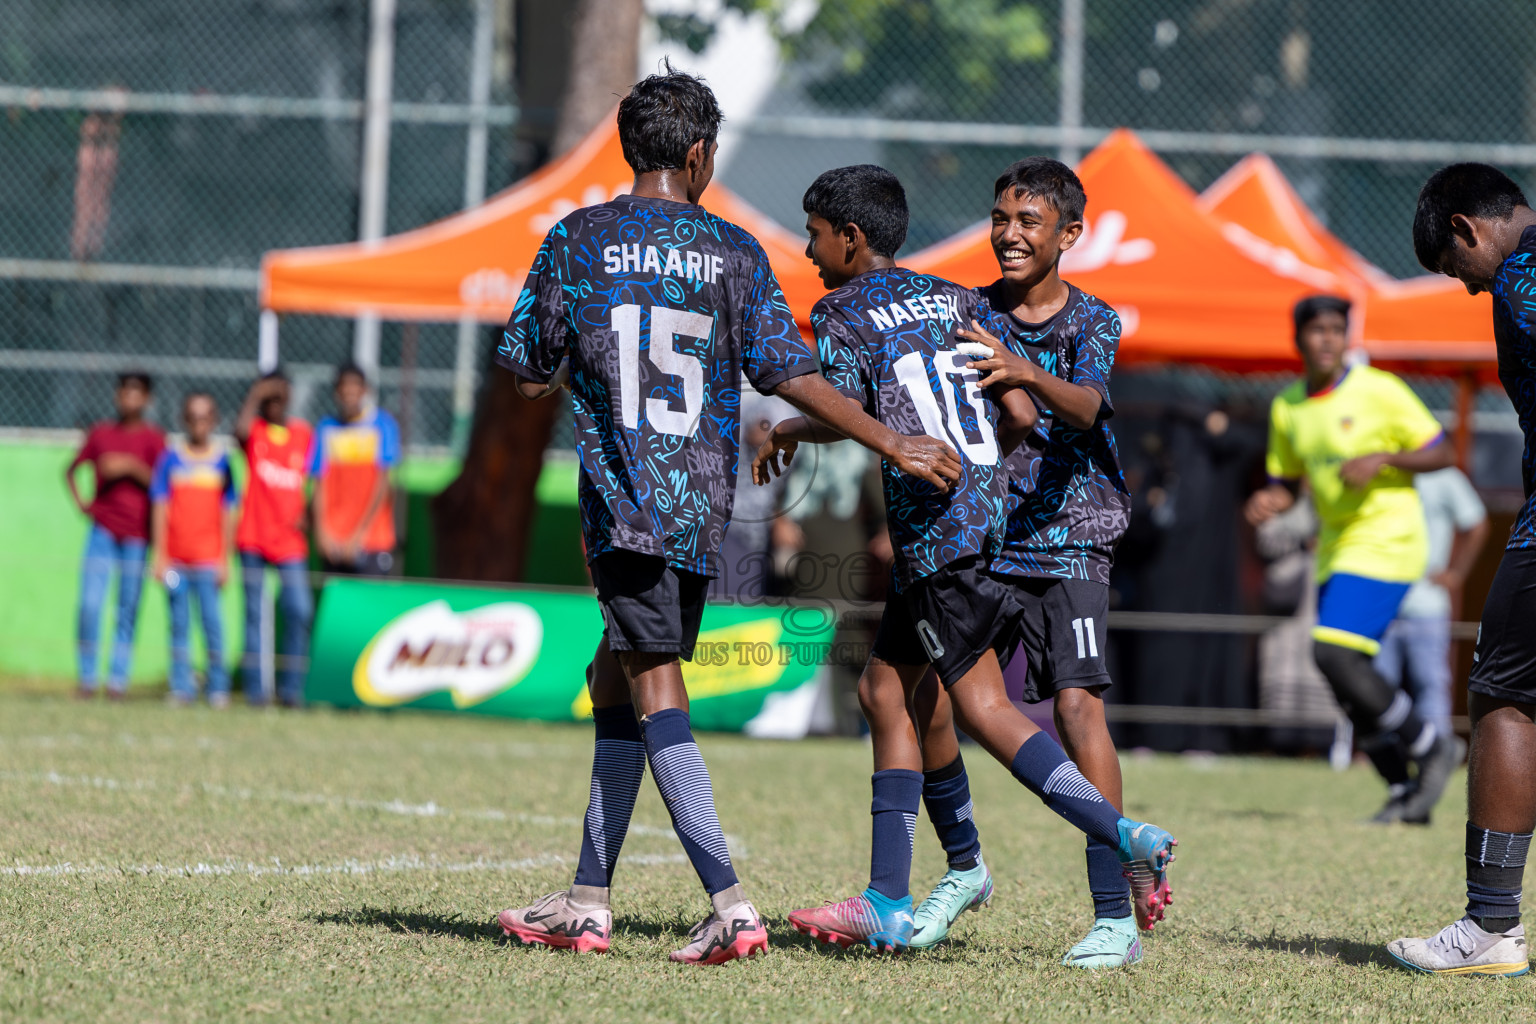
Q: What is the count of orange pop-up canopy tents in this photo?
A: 3